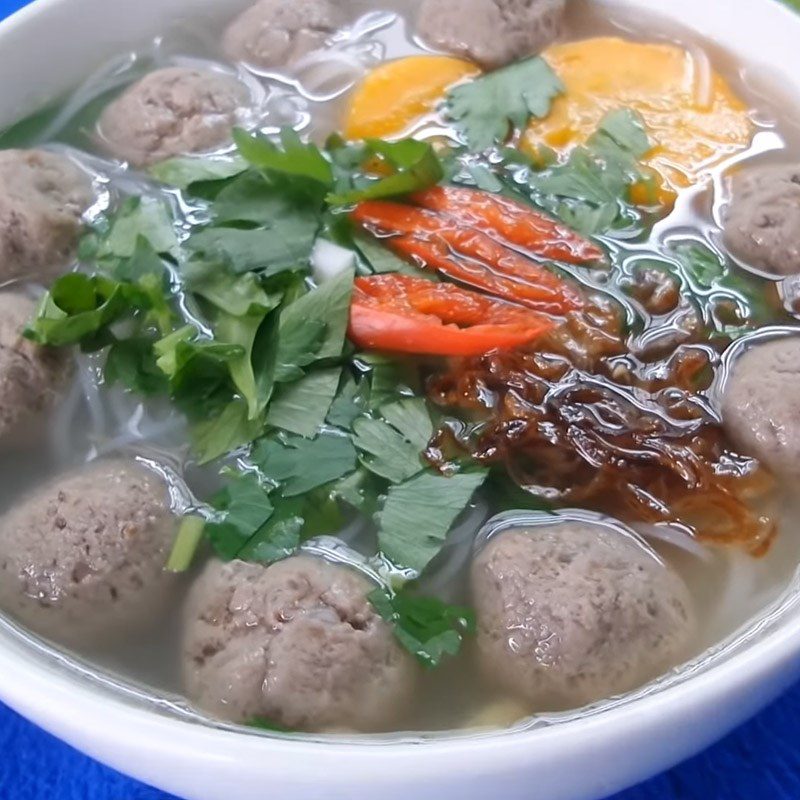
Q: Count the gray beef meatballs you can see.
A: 10